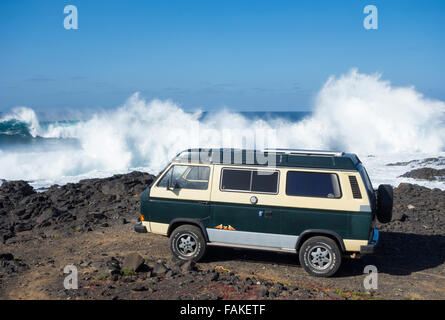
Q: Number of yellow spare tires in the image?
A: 0